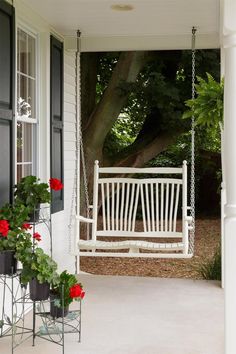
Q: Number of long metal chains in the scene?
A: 2